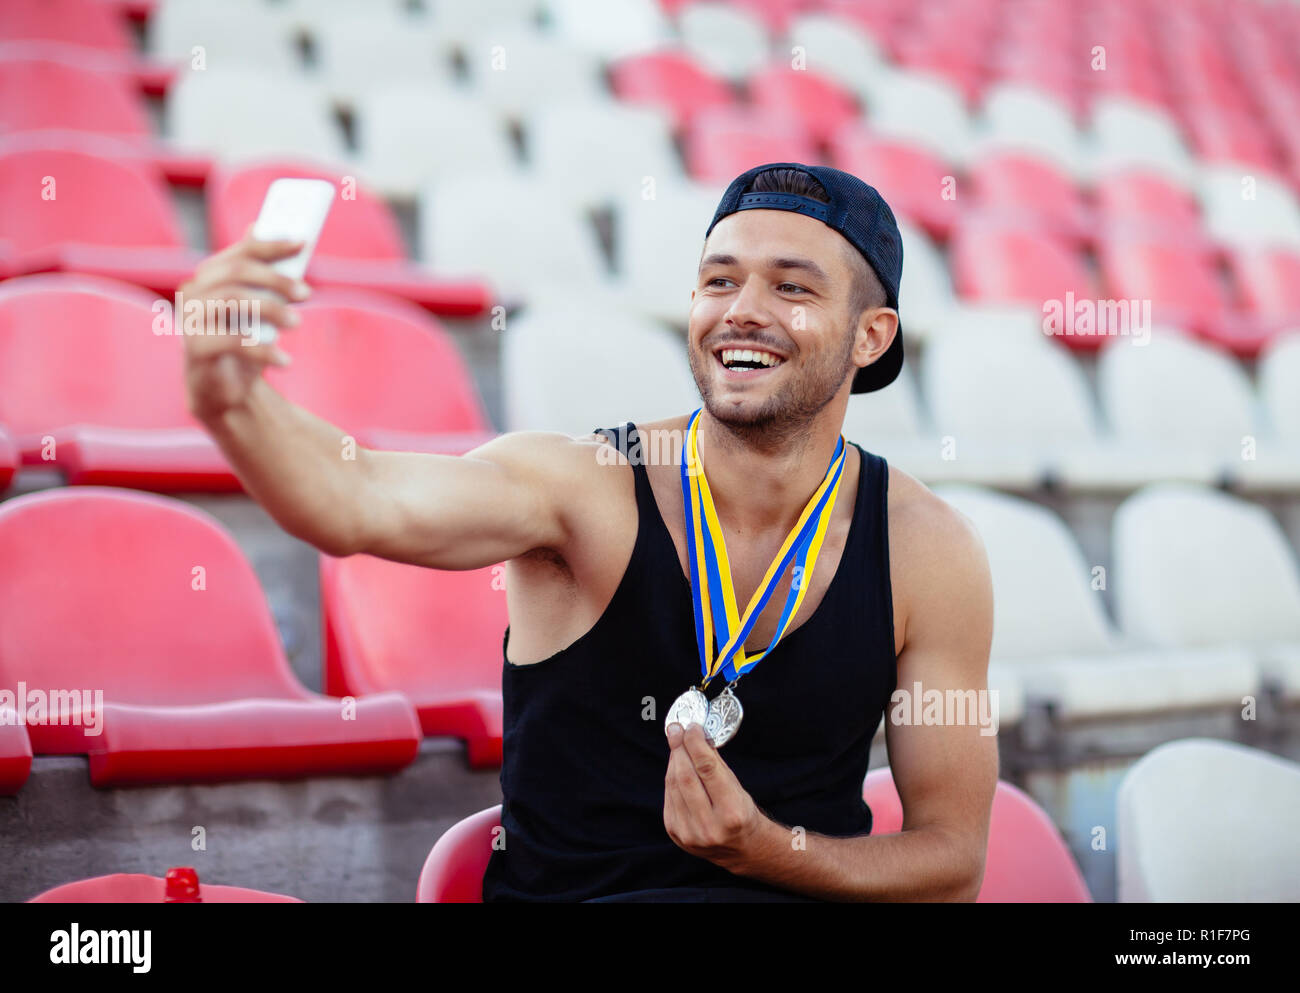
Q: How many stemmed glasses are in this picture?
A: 0